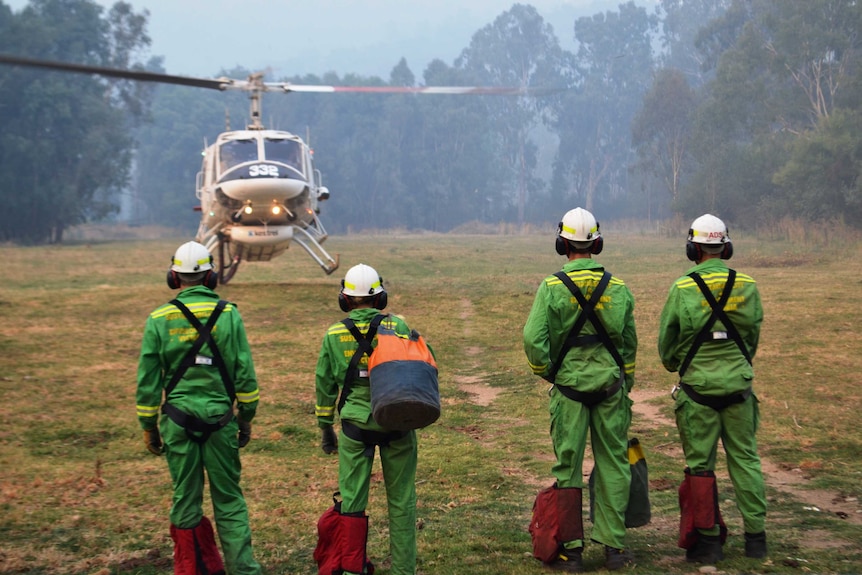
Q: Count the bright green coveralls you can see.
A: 4